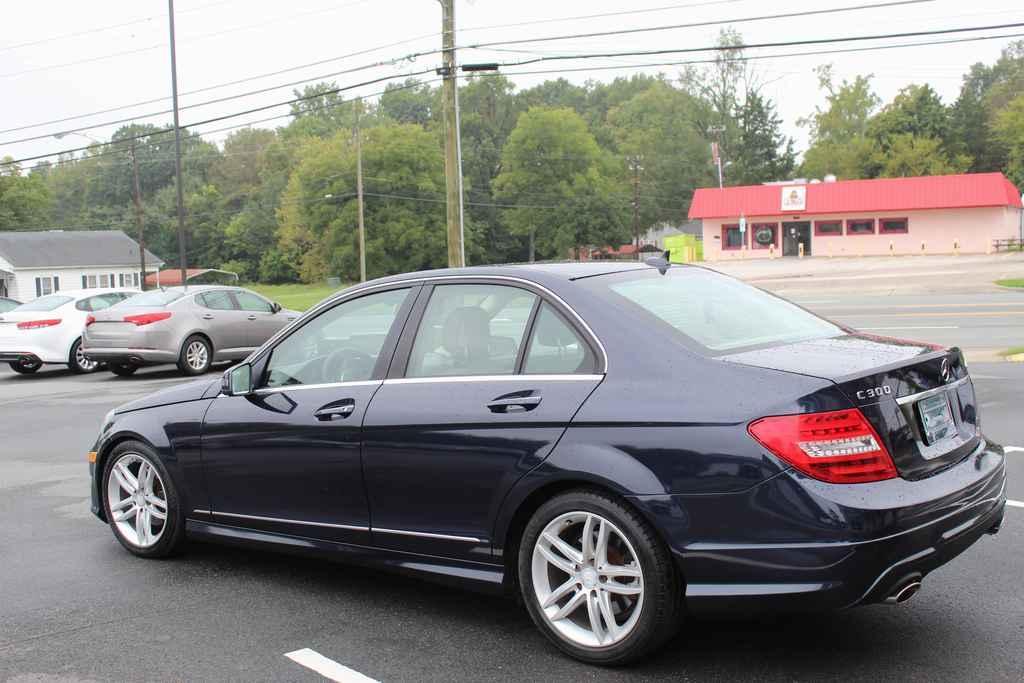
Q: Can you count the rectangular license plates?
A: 1